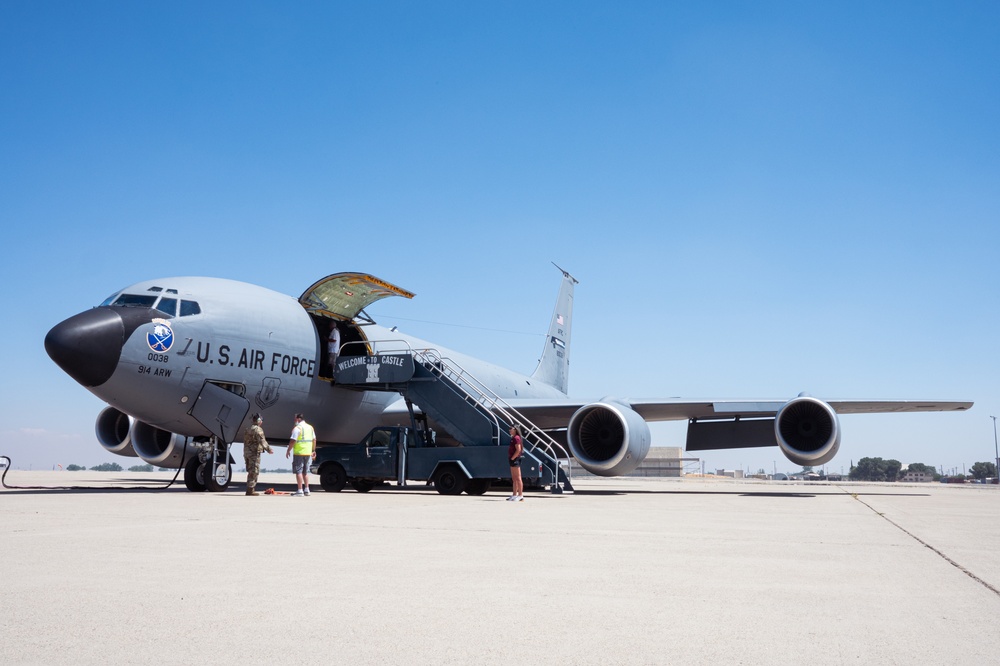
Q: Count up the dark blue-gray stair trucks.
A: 1